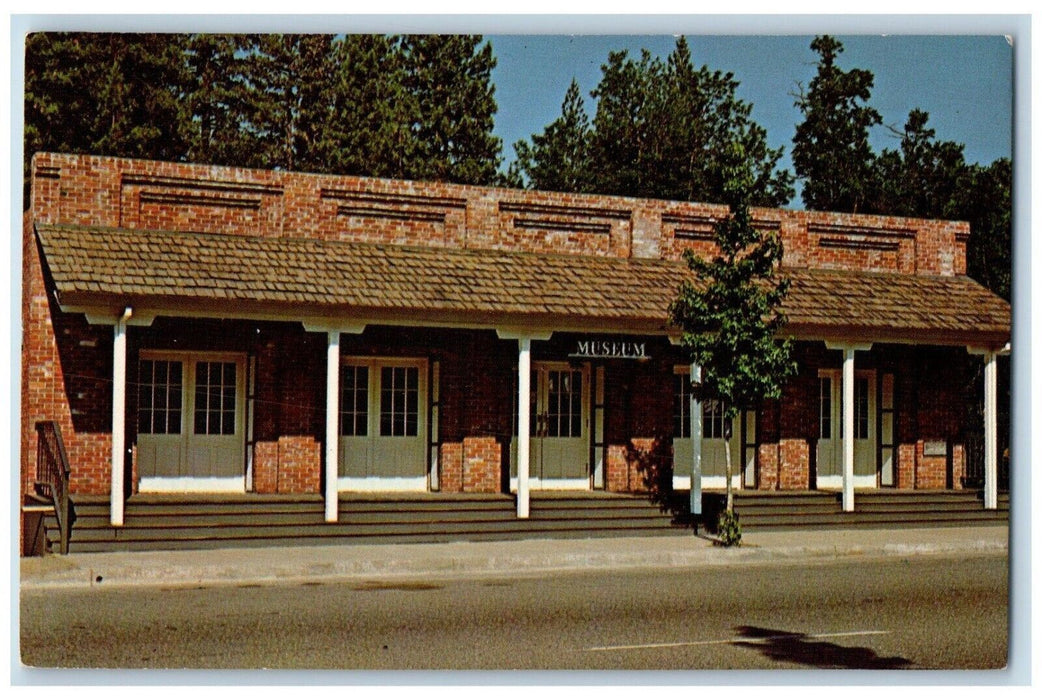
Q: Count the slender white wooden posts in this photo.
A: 6